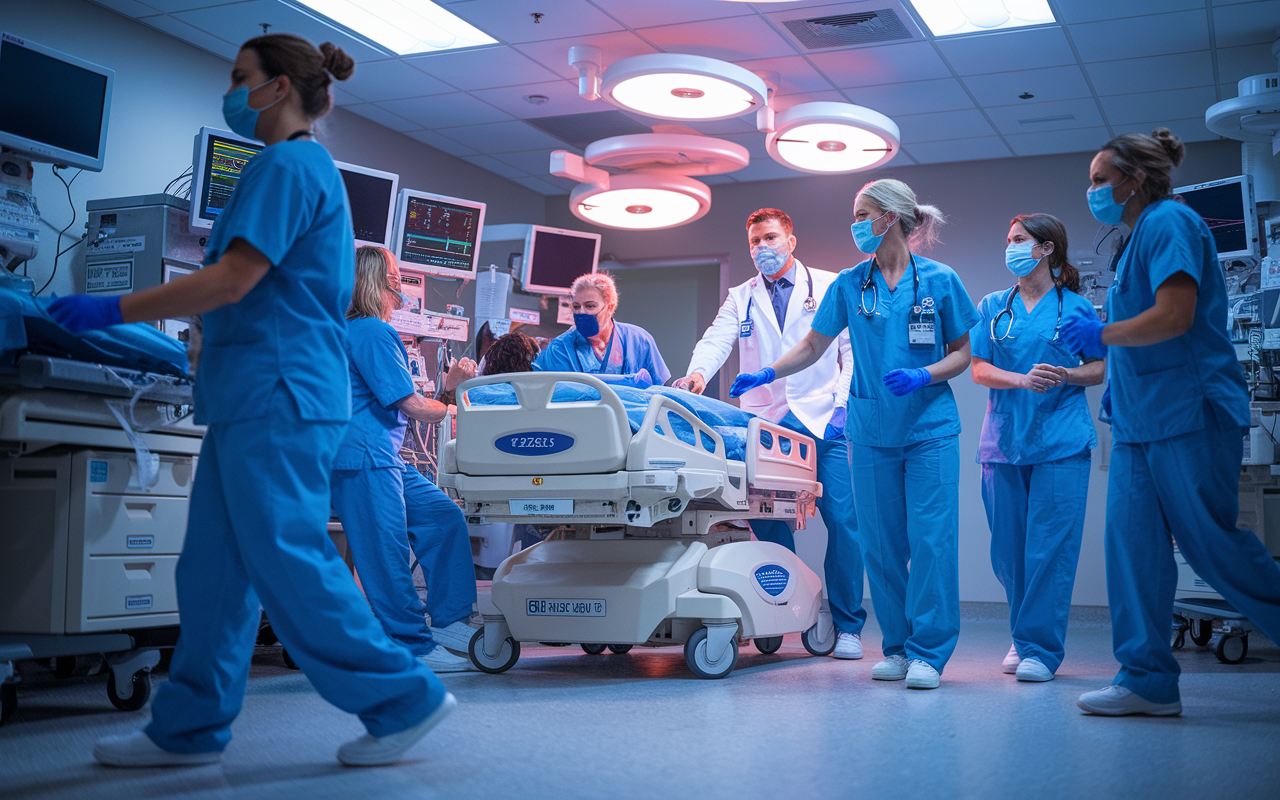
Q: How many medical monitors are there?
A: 6